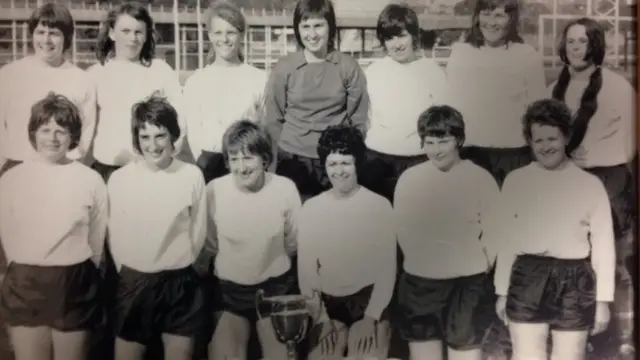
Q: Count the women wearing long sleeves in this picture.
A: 13